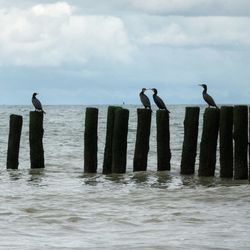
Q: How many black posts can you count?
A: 11